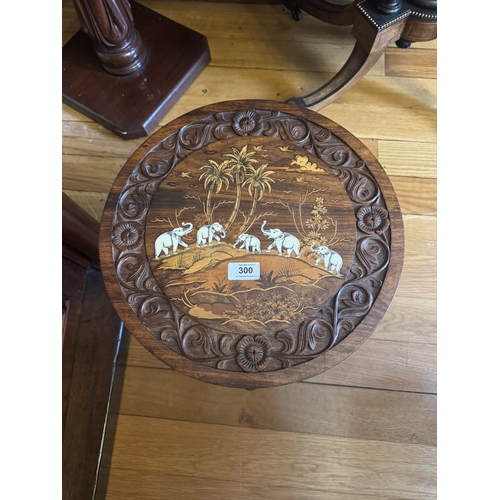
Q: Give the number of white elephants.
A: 5